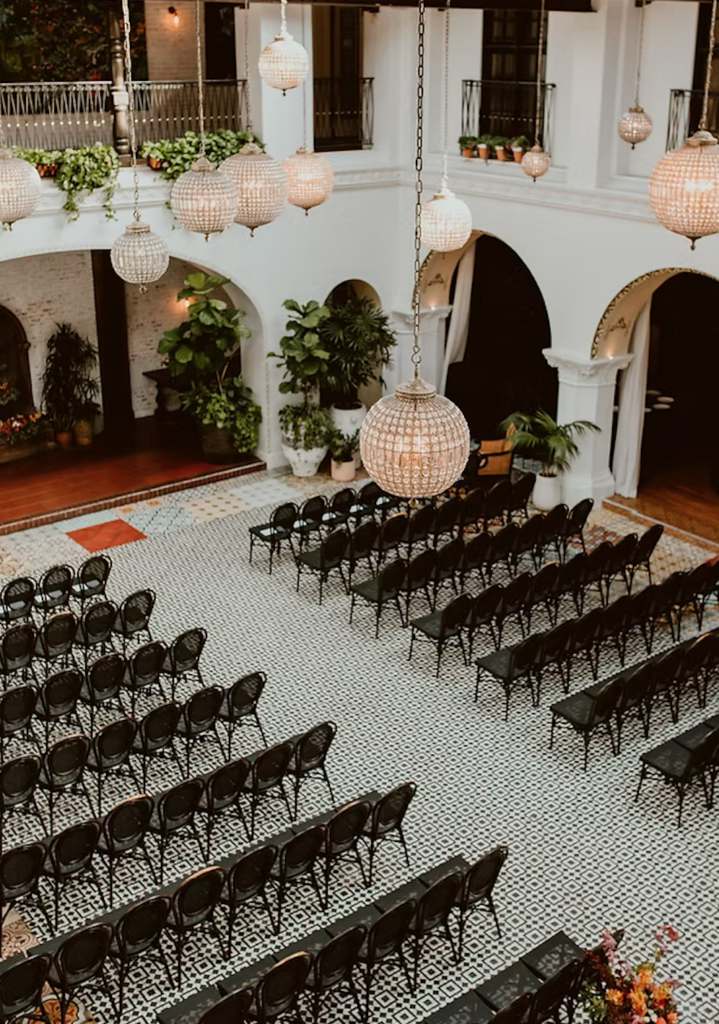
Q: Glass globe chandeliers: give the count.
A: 11